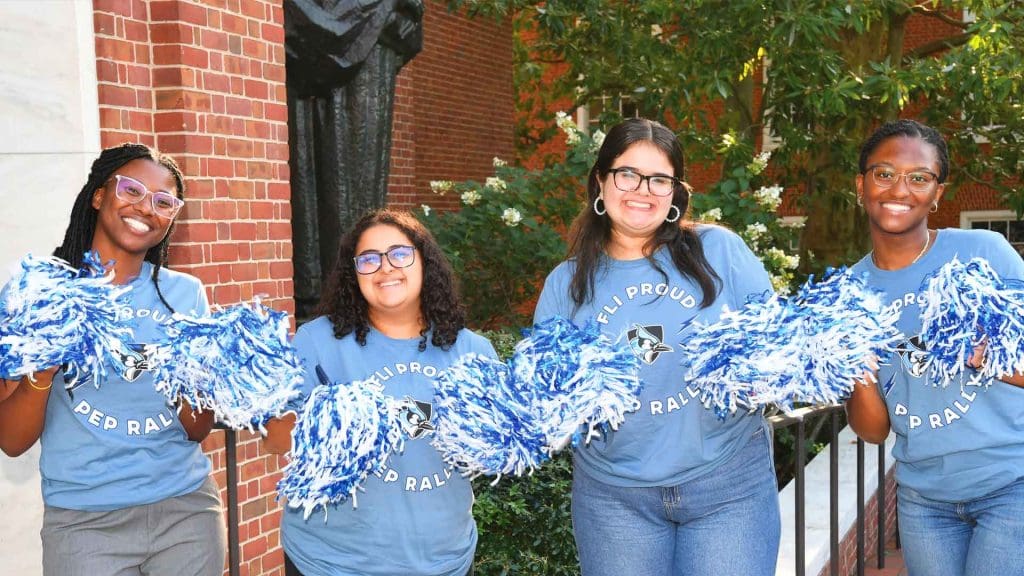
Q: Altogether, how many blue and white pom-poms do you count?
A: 8